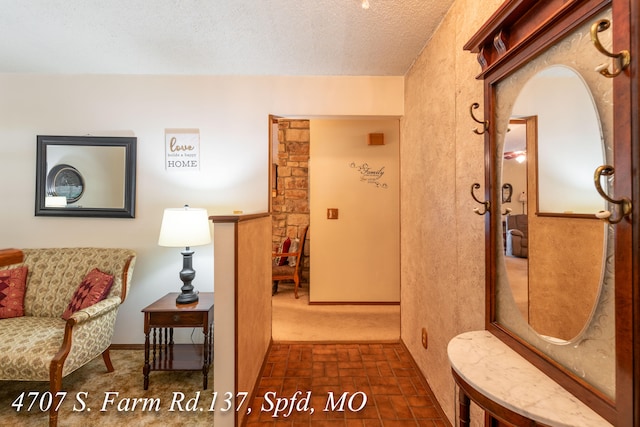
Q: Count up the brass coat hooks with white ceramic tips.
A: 4